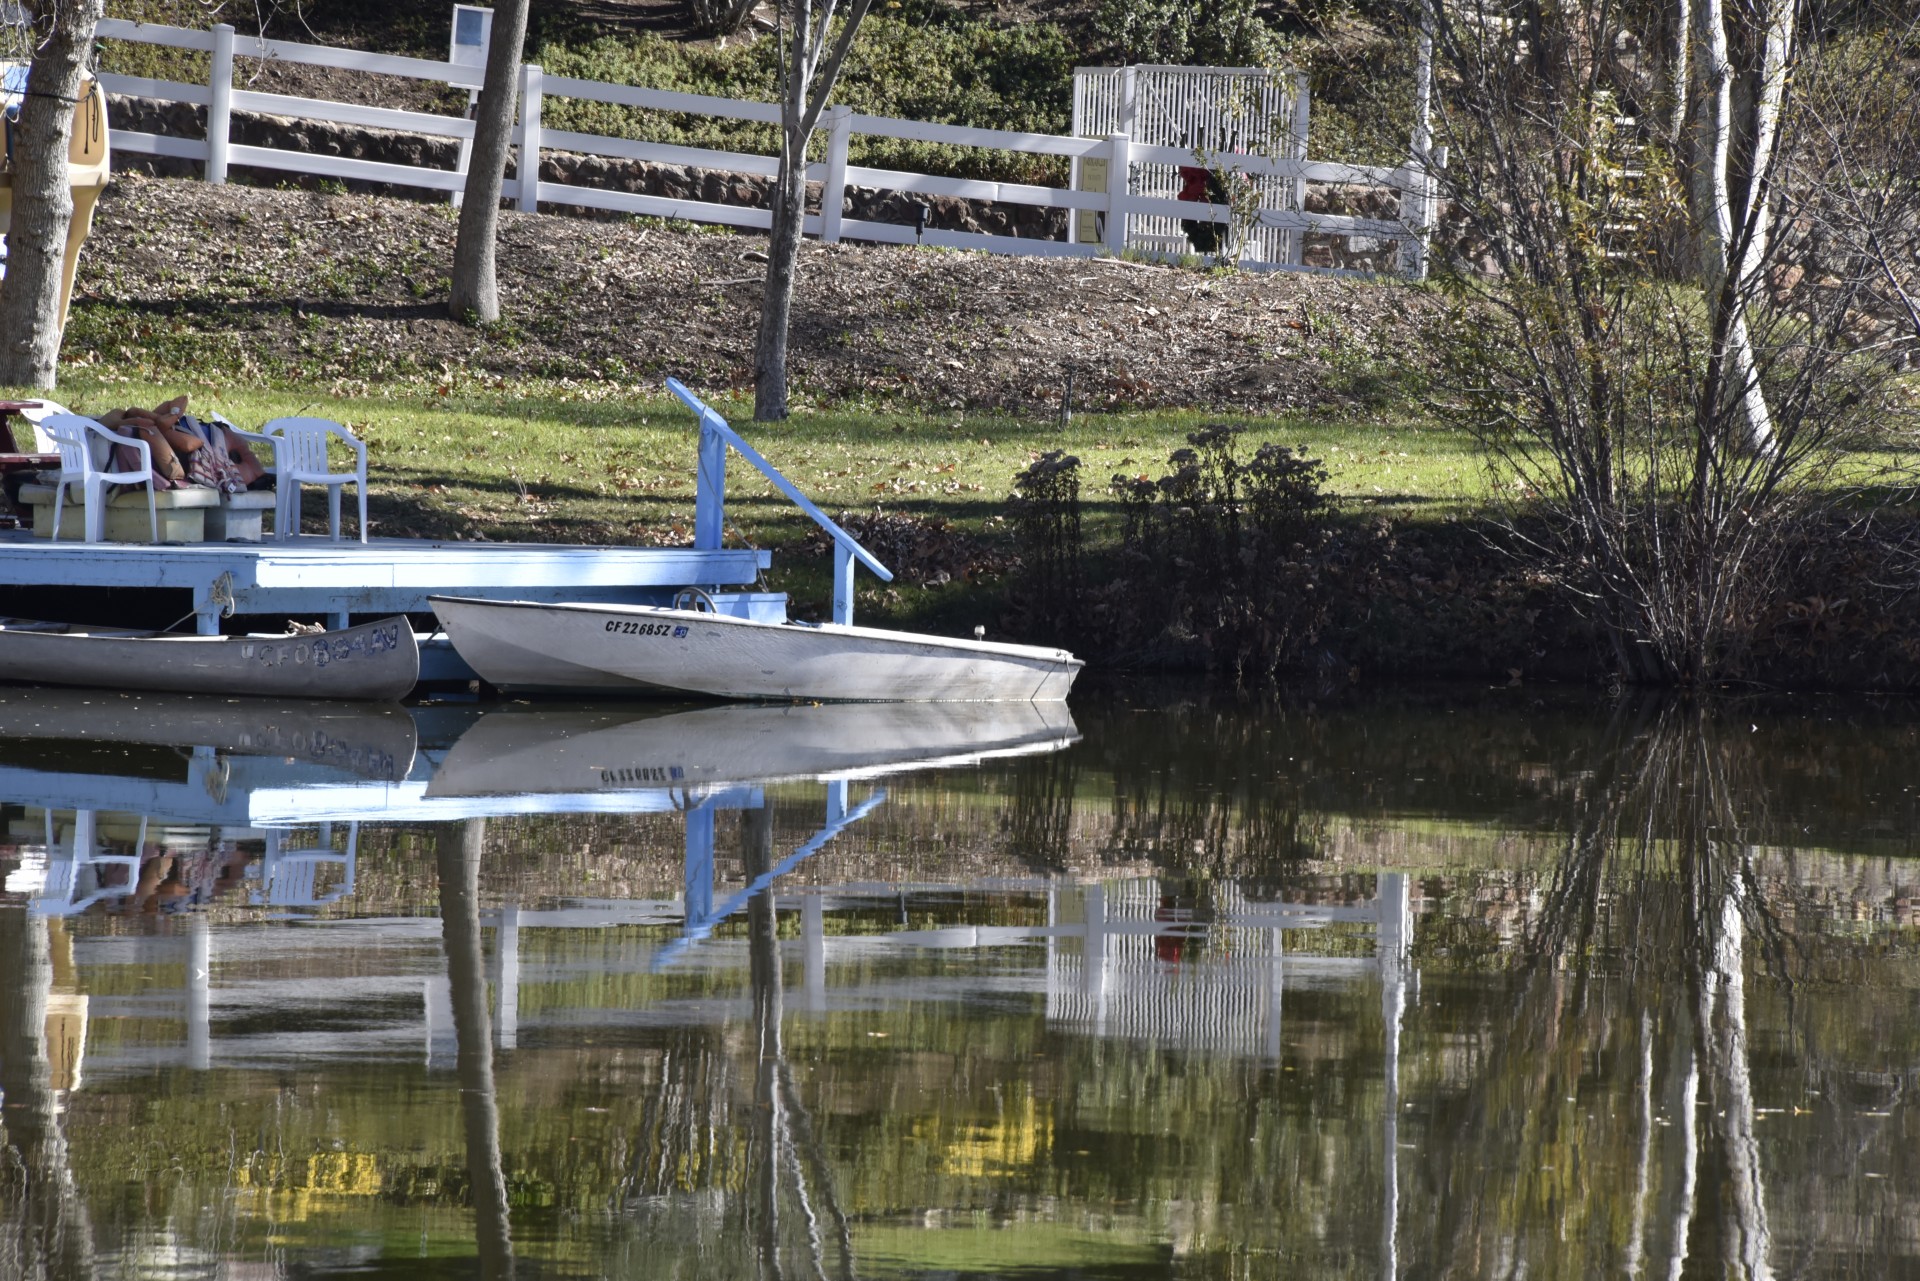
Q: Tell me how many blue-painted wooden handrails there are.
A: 1